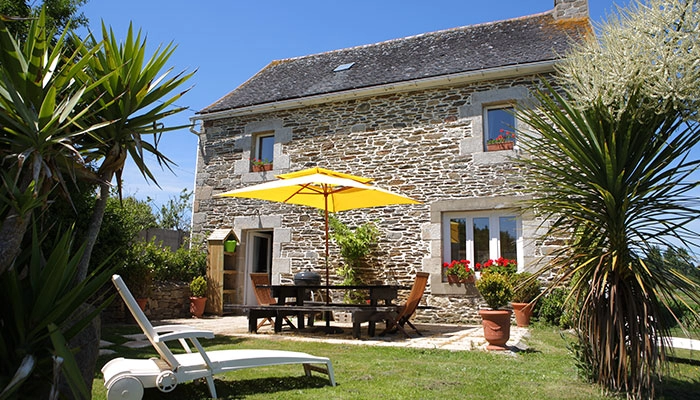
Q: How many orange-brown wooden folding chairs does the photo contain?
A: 2